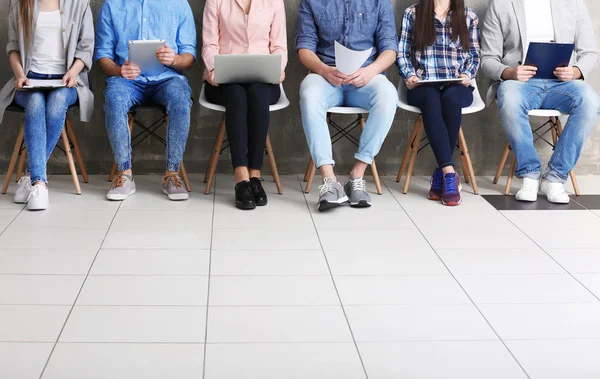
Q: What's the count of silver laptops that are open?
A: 1